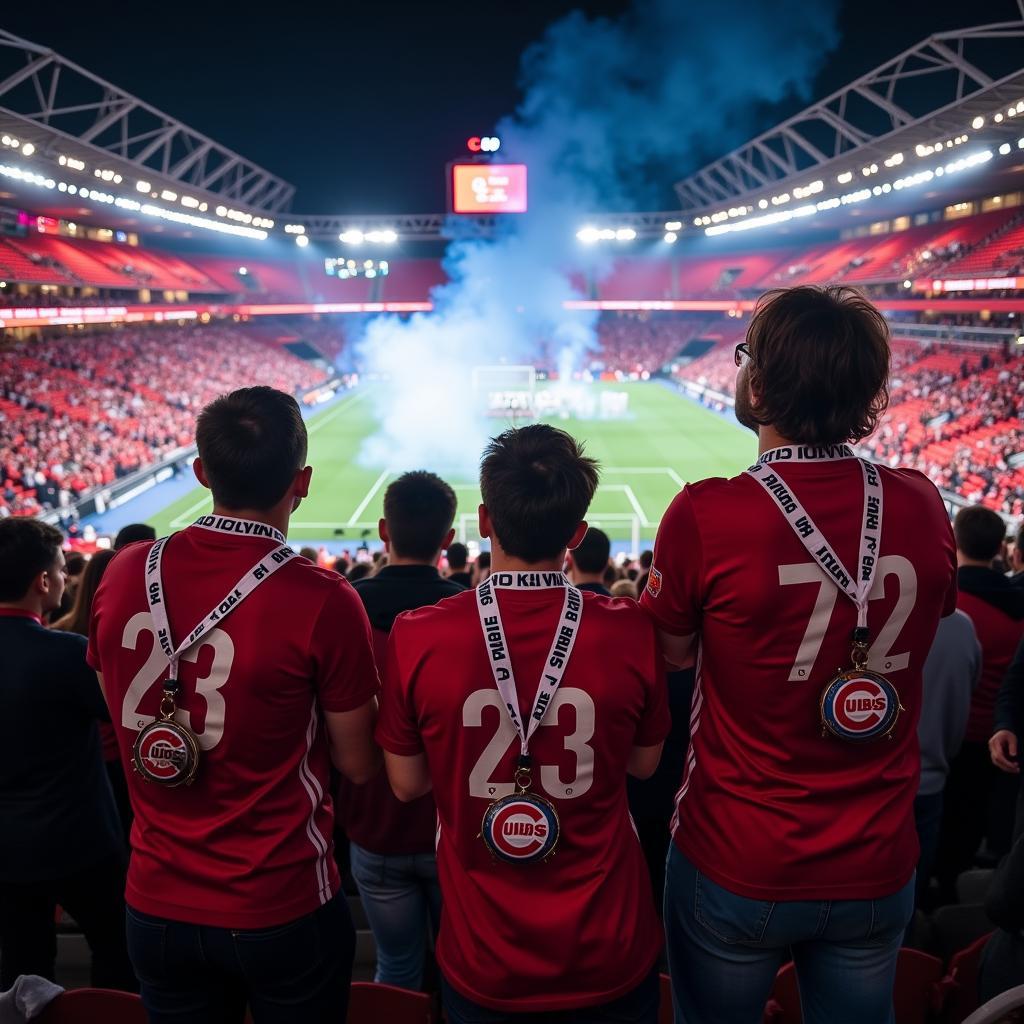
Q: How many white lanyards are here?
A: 3